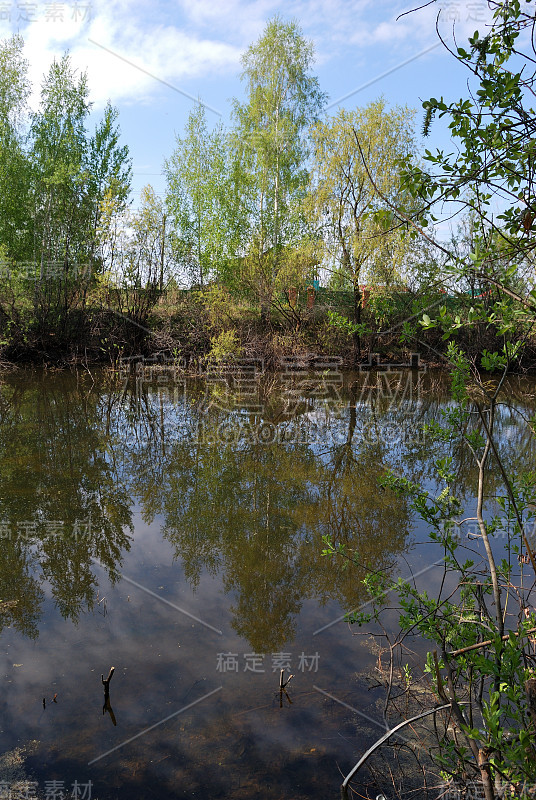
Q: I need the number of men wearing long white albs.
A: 0